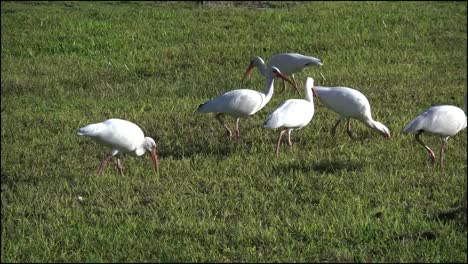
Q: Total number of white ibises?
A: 6